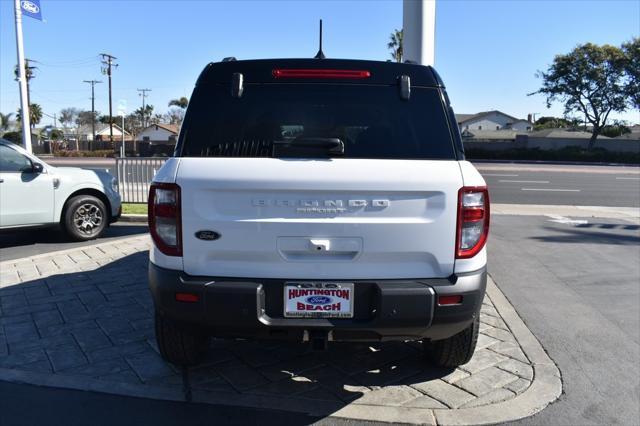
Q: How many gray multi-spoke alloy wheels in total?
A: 1